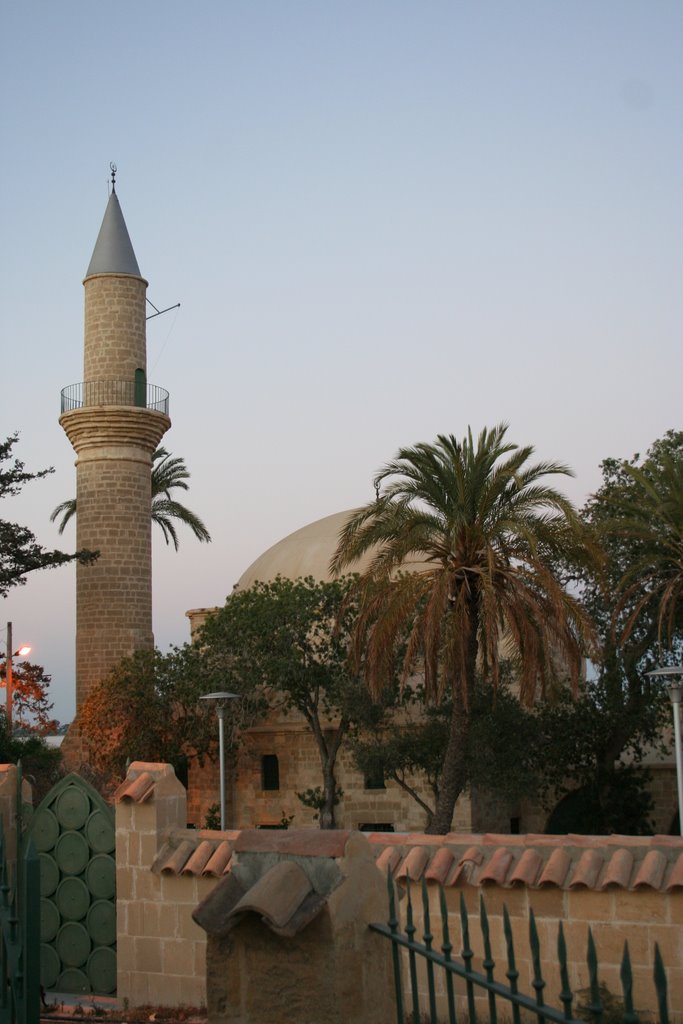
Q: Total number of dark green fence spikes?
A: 12